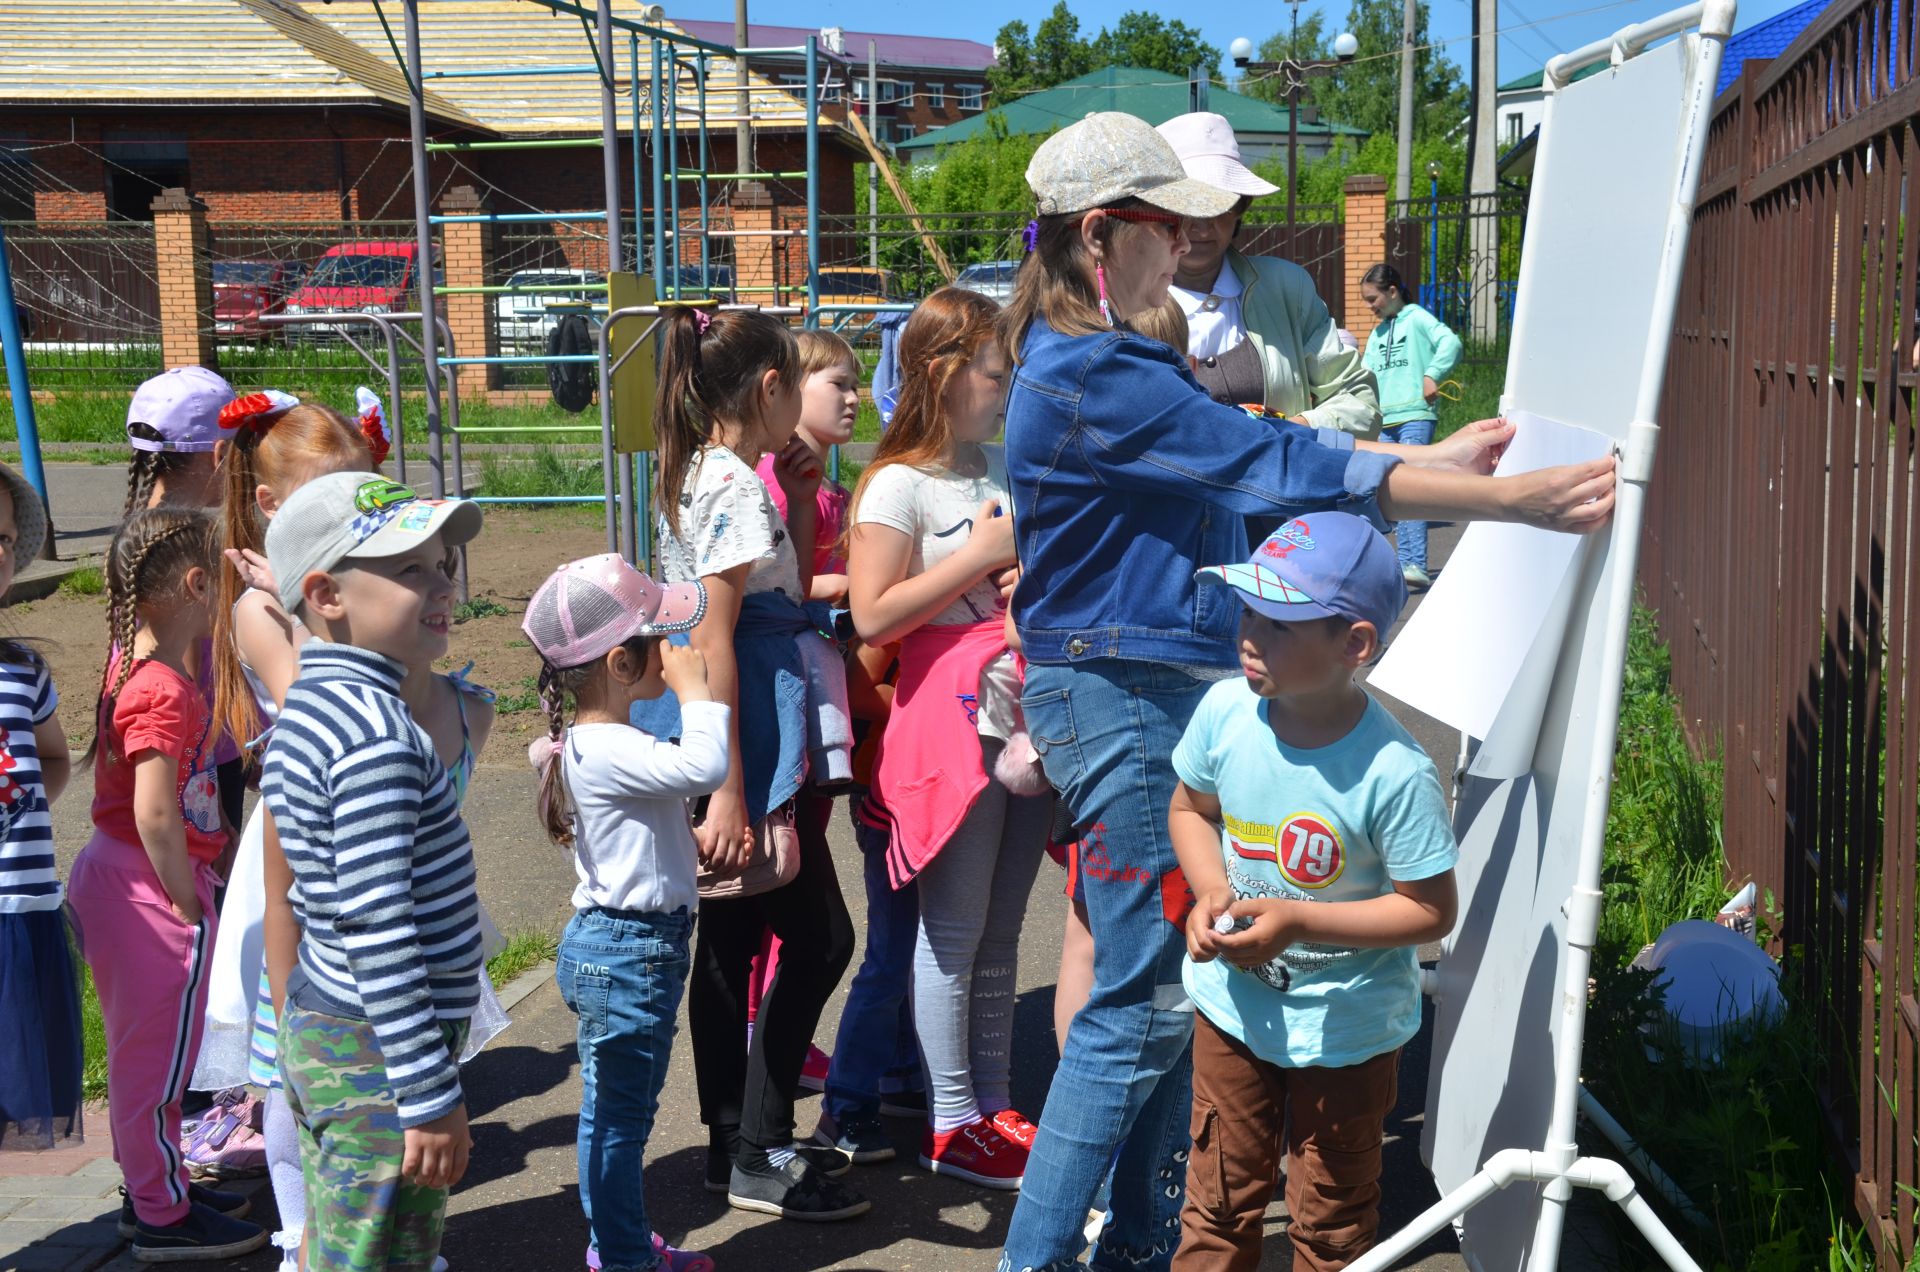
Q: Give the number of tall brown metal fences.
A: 1